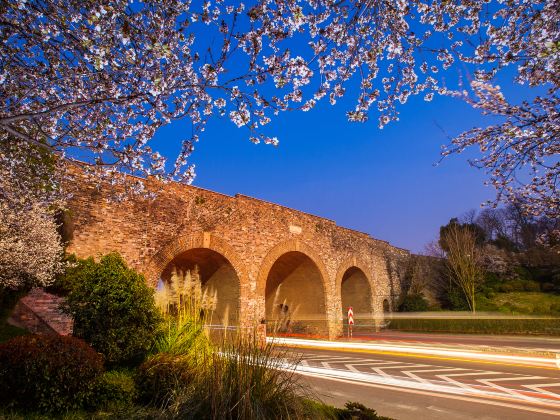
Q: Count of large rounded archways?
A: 3